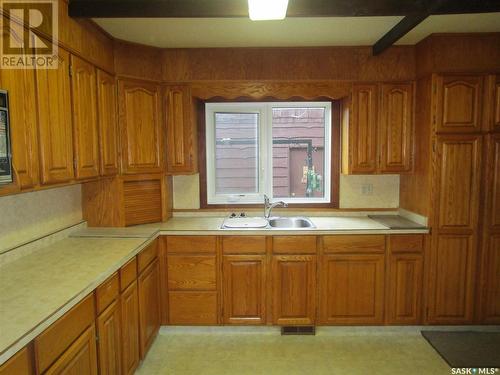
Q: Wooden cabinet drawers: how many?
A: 12